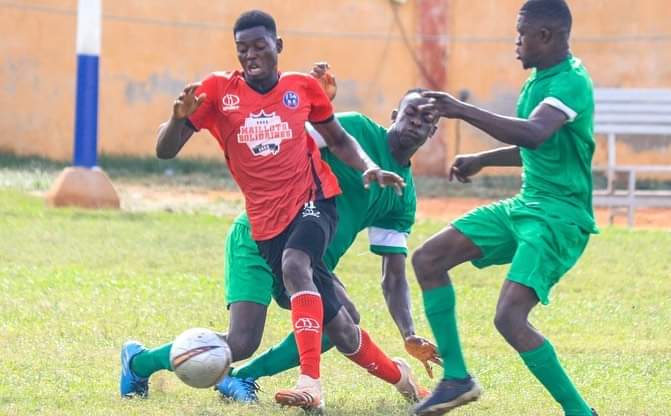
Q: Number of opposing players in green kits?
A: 2